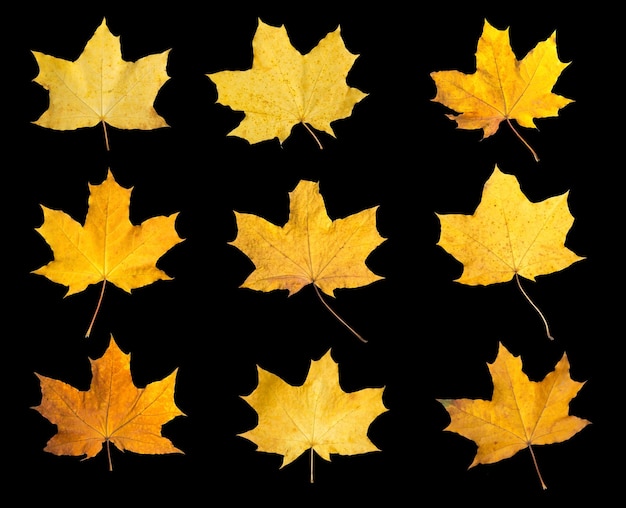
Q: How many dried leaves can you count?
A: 9